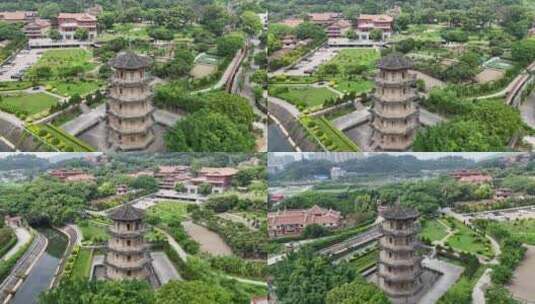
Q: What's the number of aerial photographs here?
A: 4